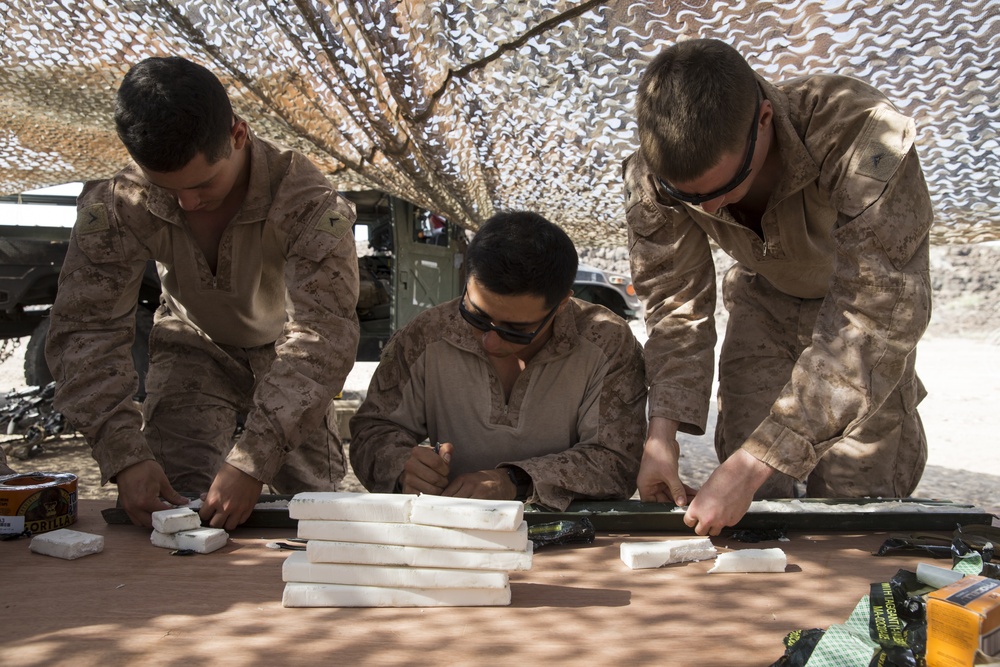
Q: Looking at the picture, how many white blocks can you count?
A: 11